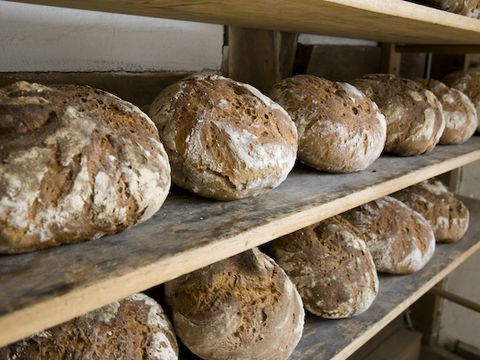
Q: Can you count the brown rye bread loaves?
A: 12